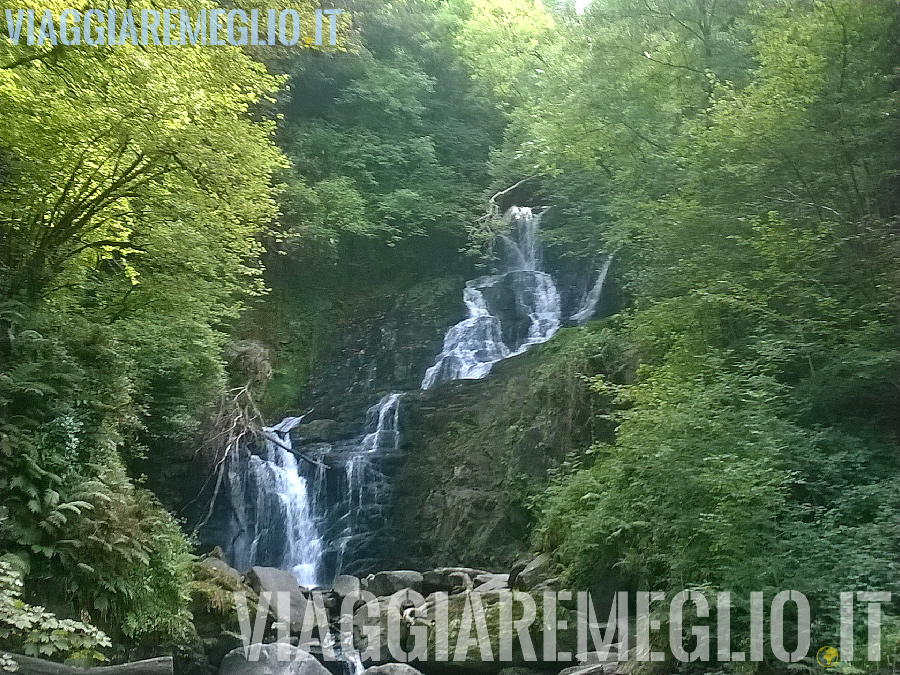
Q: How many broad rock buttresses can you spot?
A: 1